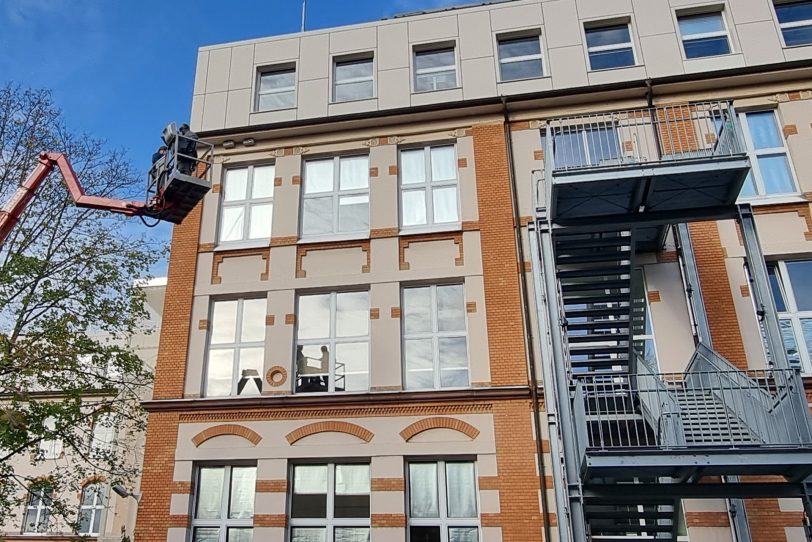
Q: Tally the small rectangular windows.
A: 7